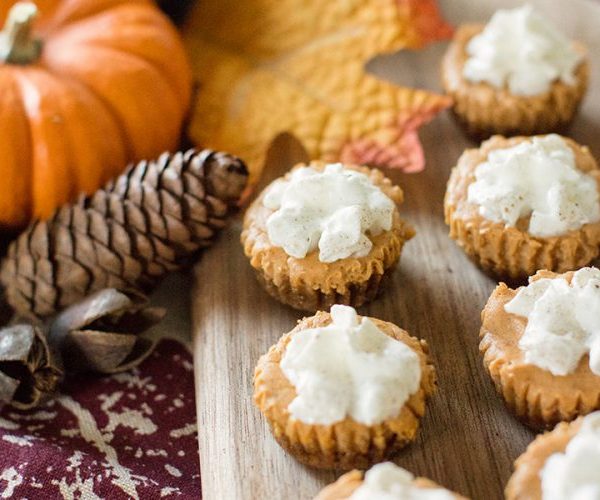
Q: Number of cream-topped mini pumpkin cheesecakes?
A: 7